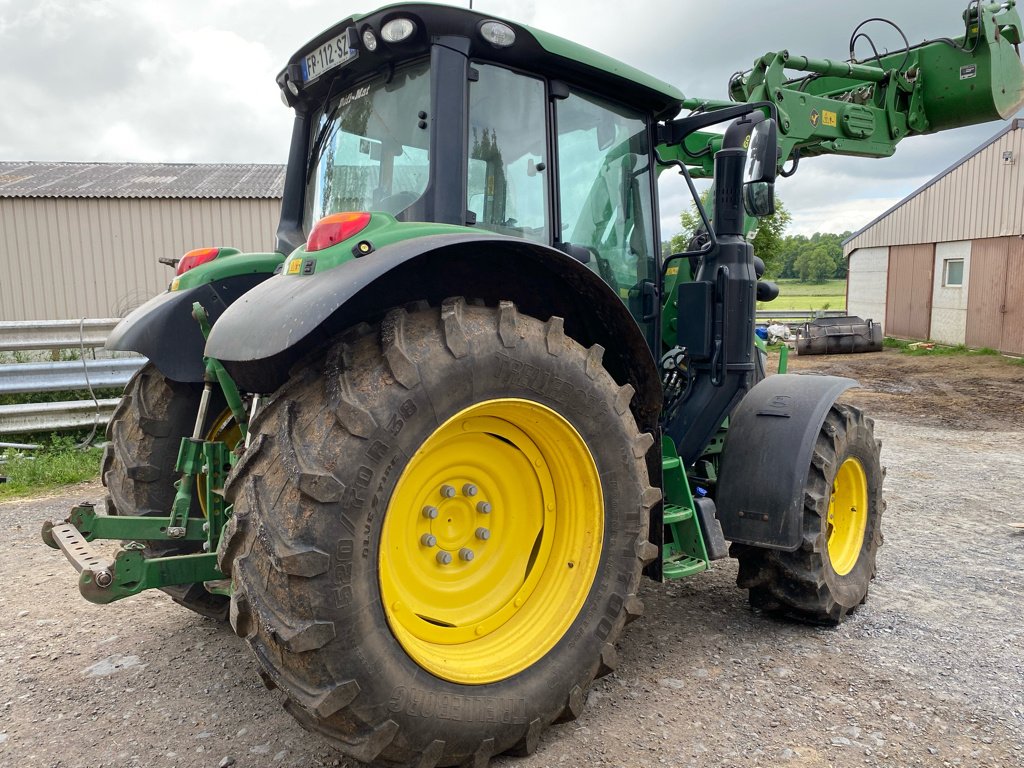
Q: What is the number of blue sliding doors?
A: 0